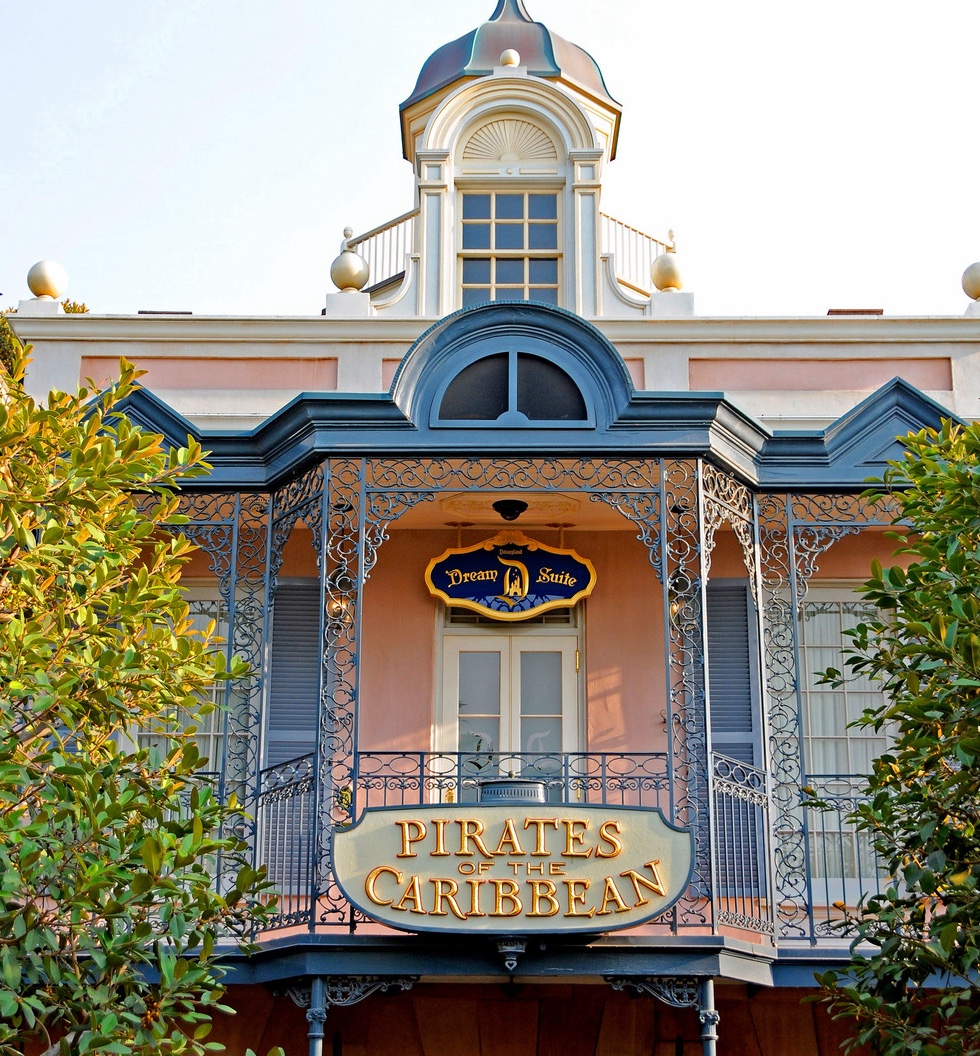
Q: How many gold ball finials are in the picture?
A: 5